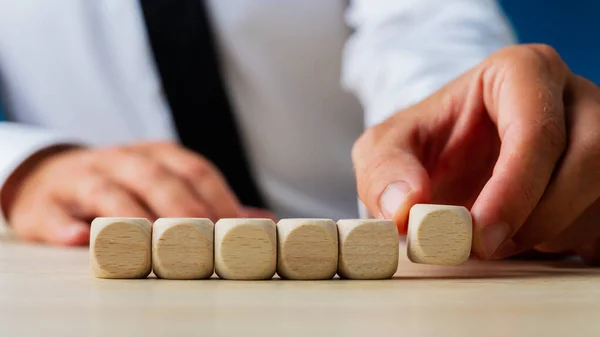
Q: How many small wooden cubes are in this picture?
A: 6